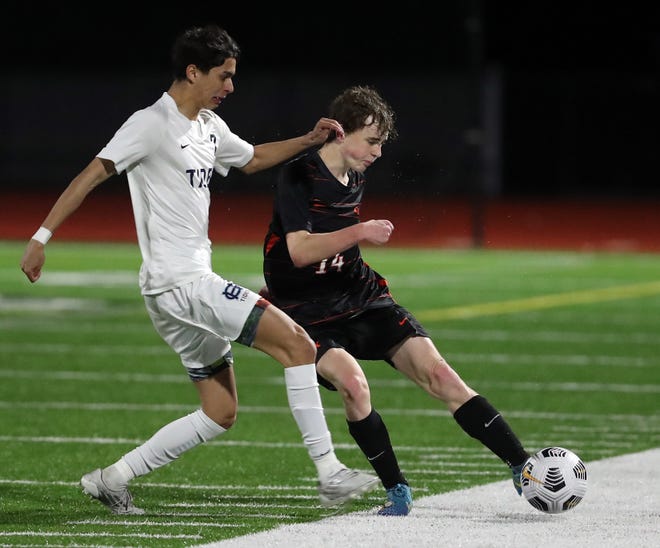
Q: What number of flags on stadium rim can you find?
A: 0